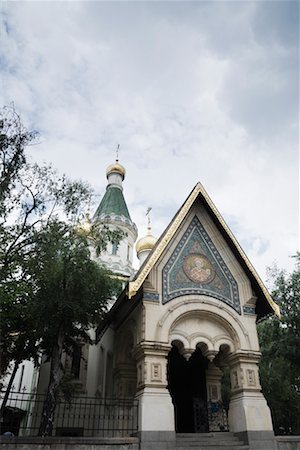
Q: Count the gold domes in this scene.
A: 3